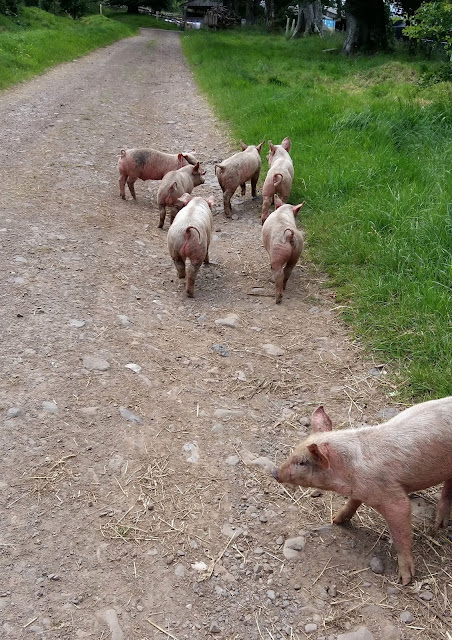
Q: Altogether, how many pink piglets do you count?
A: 7